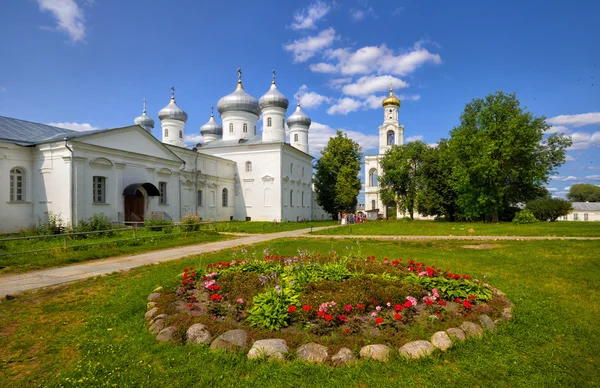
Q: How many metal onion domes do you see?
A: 7